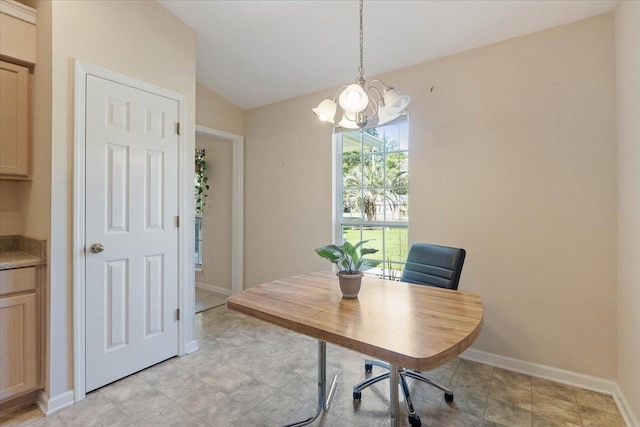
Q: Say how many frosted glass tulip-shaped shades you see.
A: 5